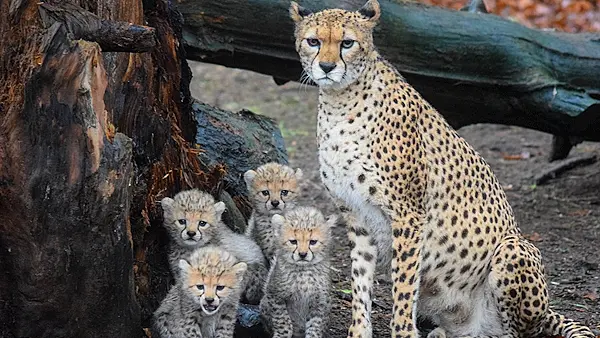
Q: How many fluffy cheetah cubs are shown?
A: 4